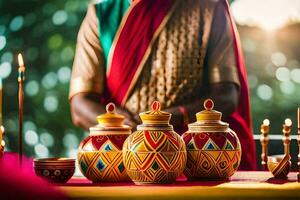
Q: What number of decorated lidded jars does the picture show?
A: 3